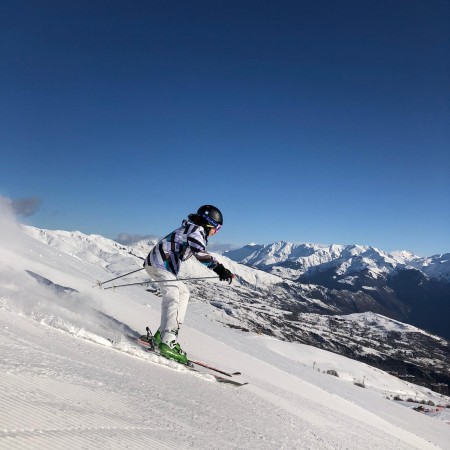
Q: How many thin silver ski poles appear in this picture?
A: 2